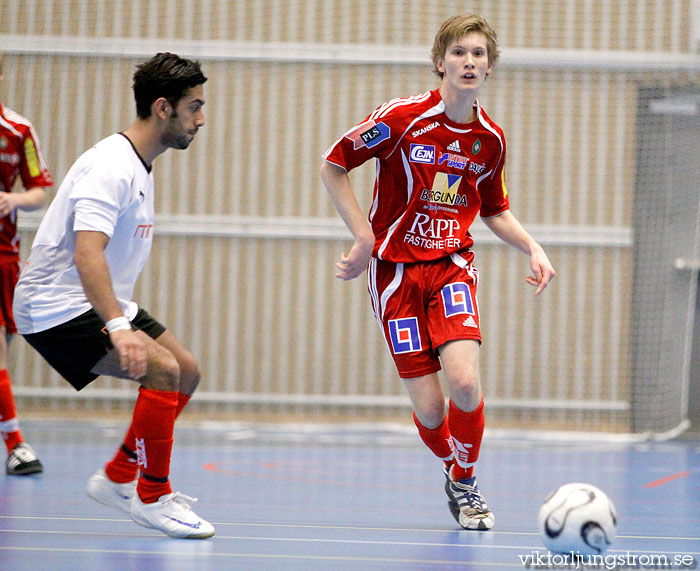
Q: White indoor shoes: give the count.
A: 2